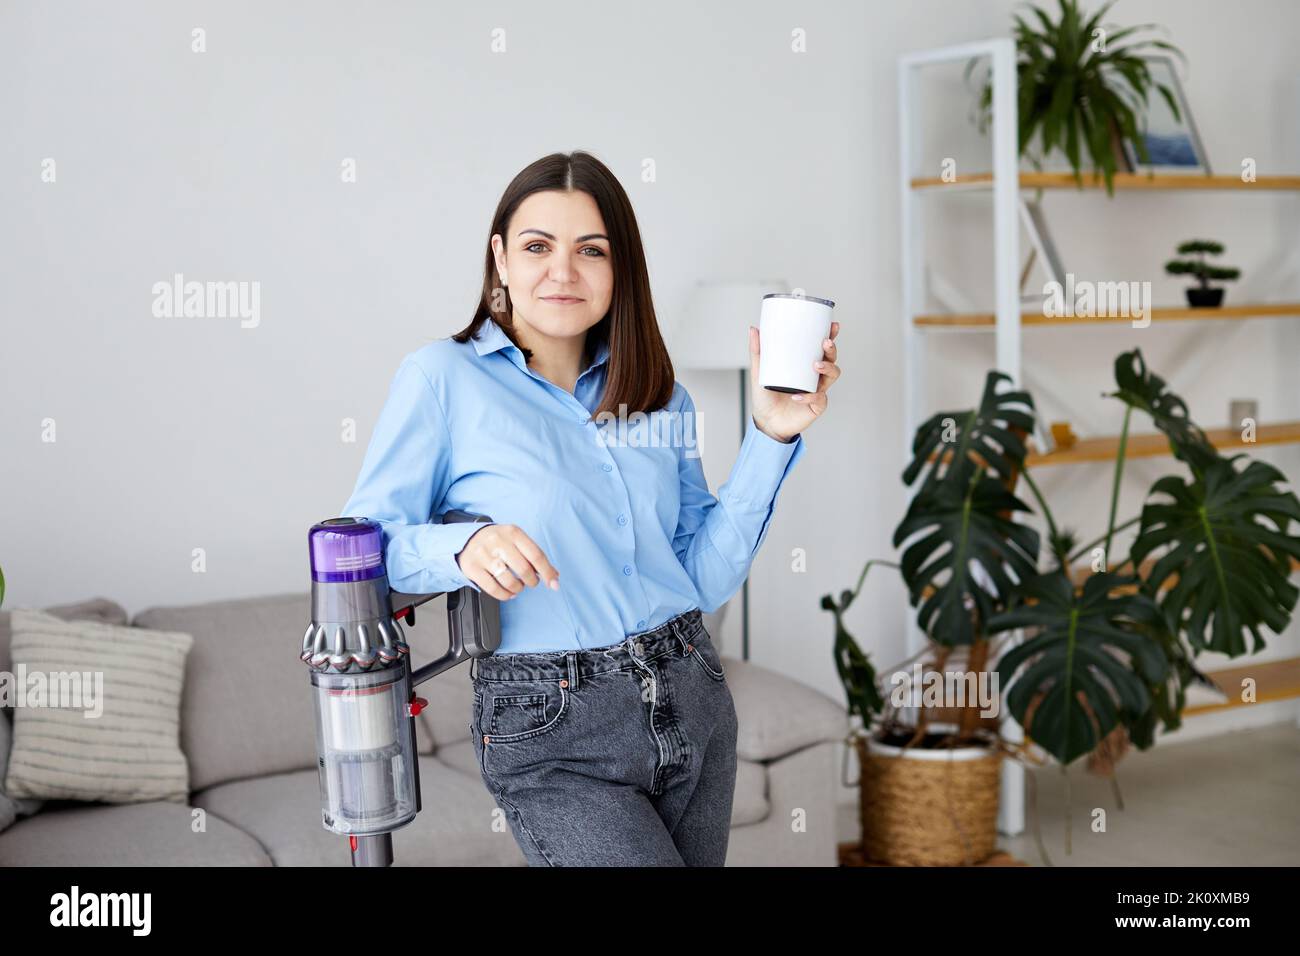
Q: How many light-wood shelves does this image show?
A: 5